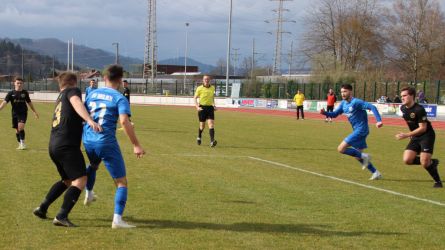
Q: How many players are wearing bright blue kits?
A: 3